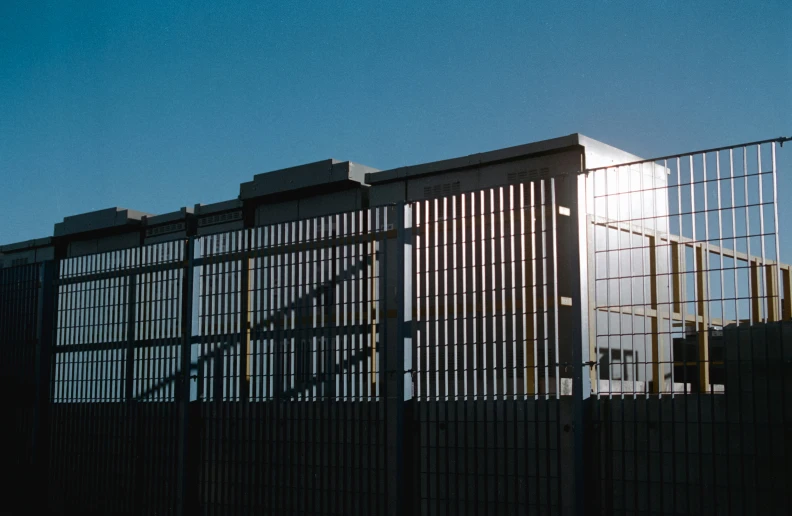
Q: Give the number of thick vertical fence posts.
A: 4